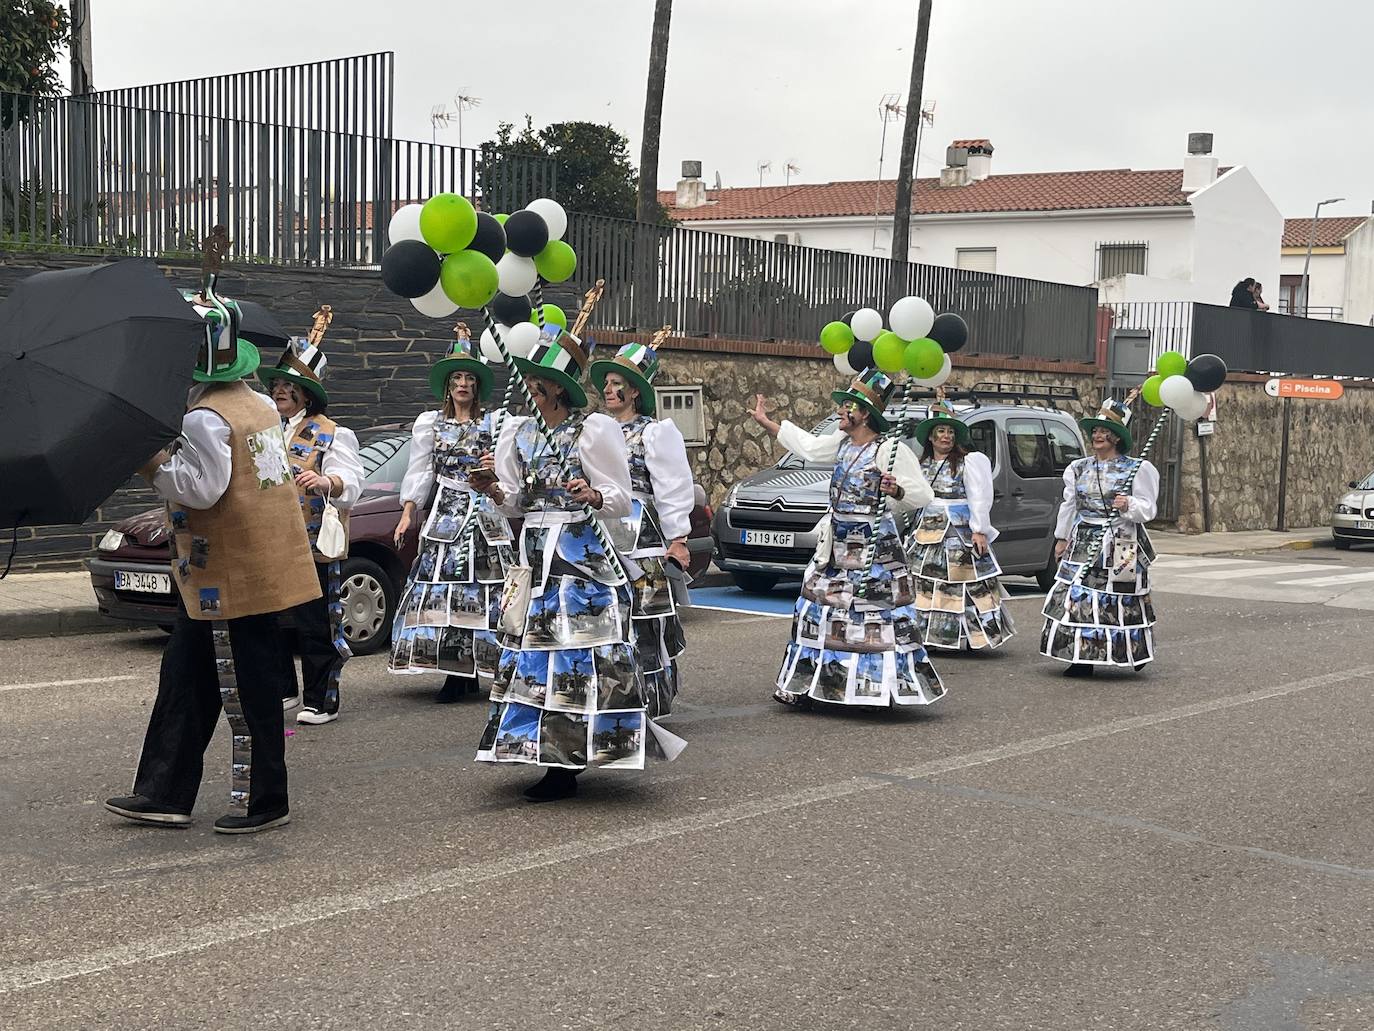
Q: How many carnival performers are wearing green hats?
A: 8